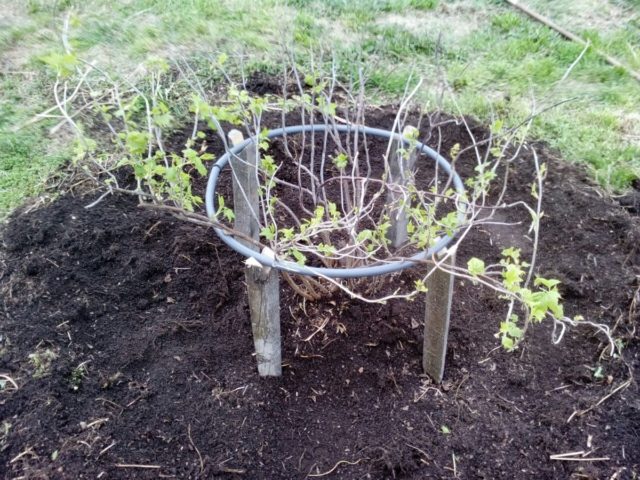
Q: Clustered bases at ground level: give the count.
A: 1